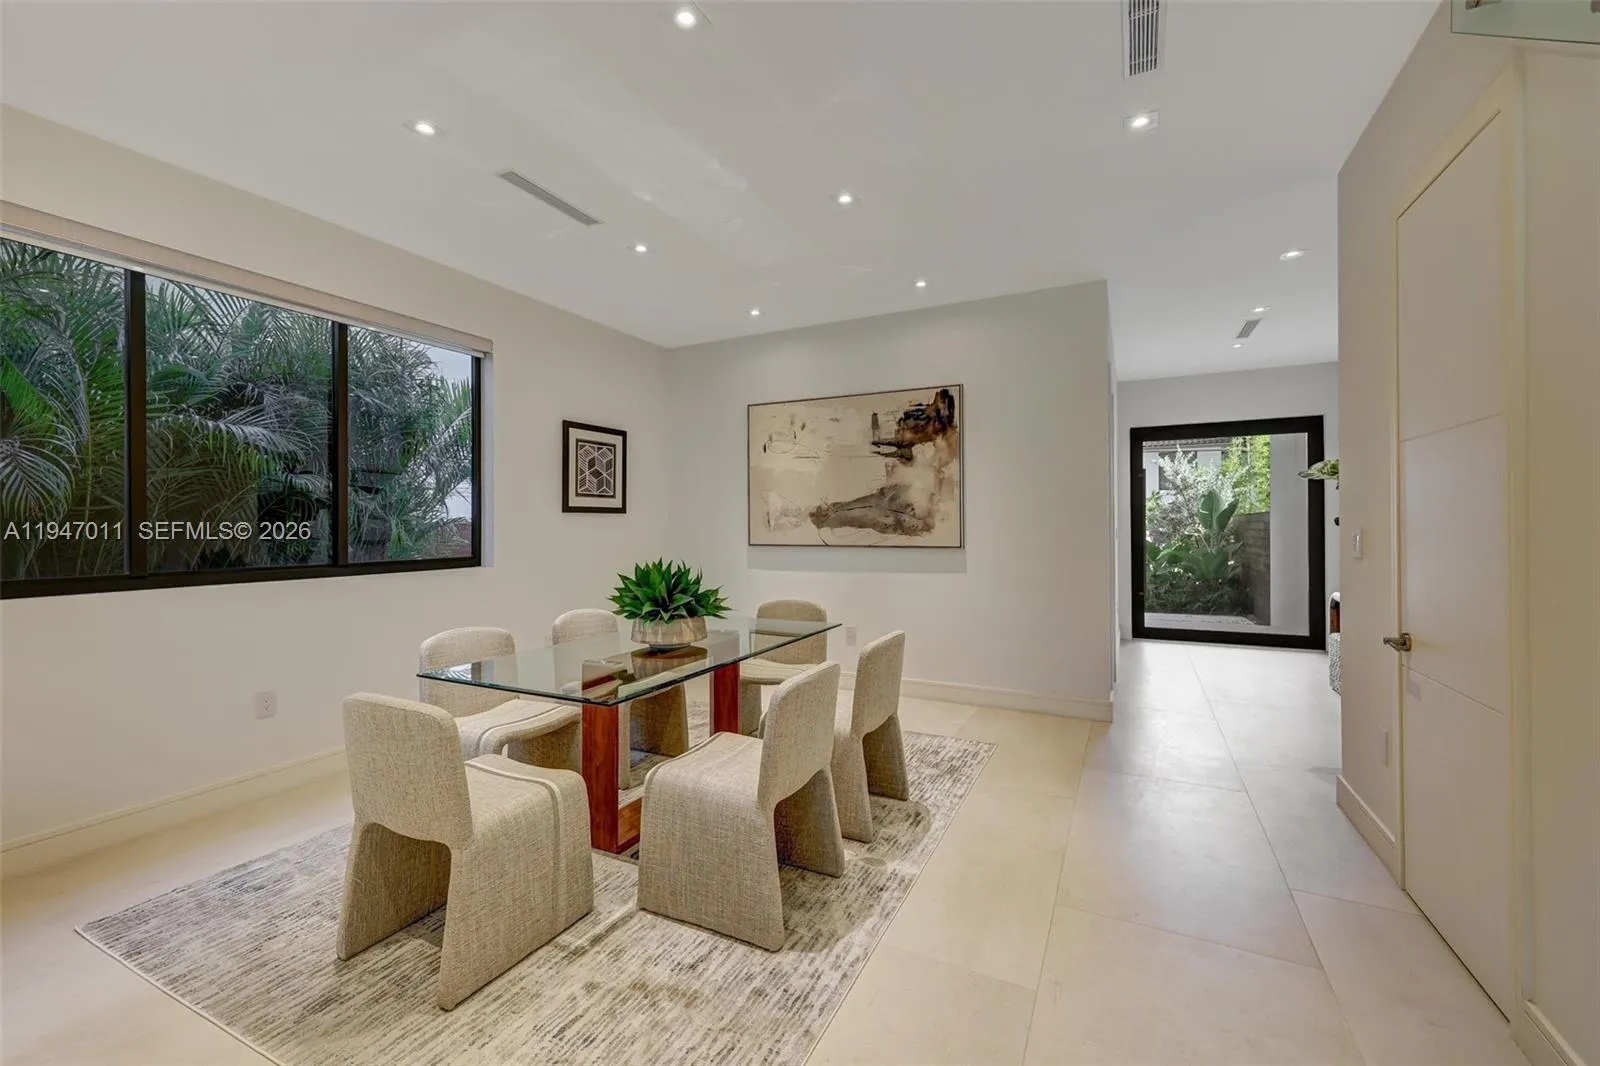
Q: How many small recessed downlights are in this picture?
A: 10